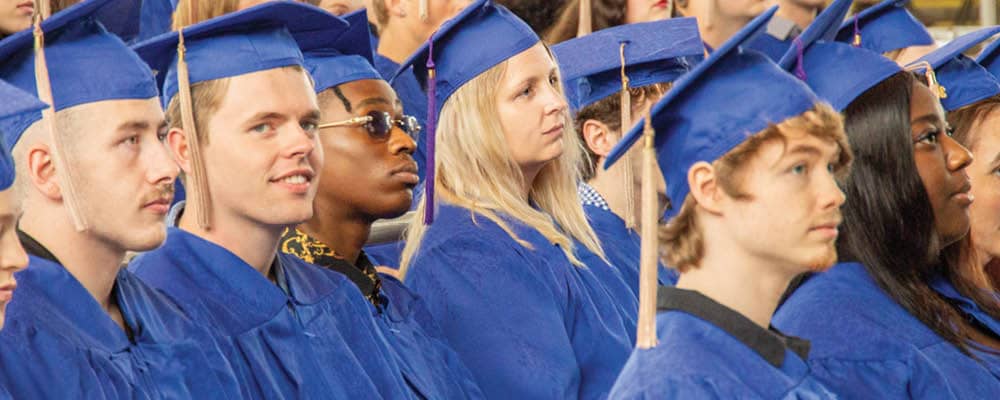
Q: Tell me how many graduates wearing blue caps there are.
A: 11